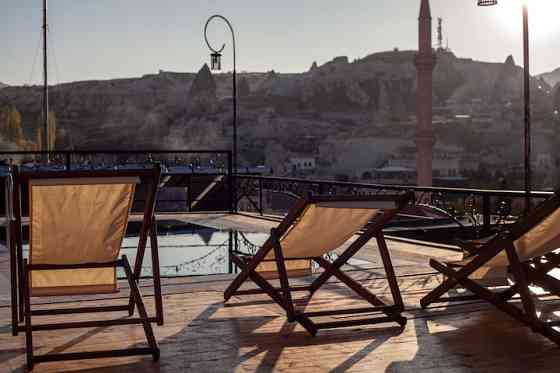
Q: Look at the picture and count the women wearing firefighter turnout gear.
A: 0